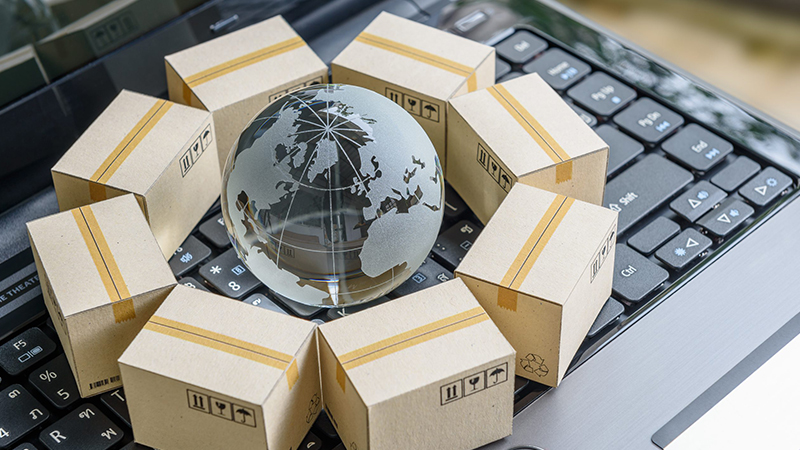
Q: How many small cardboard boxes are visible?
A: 8